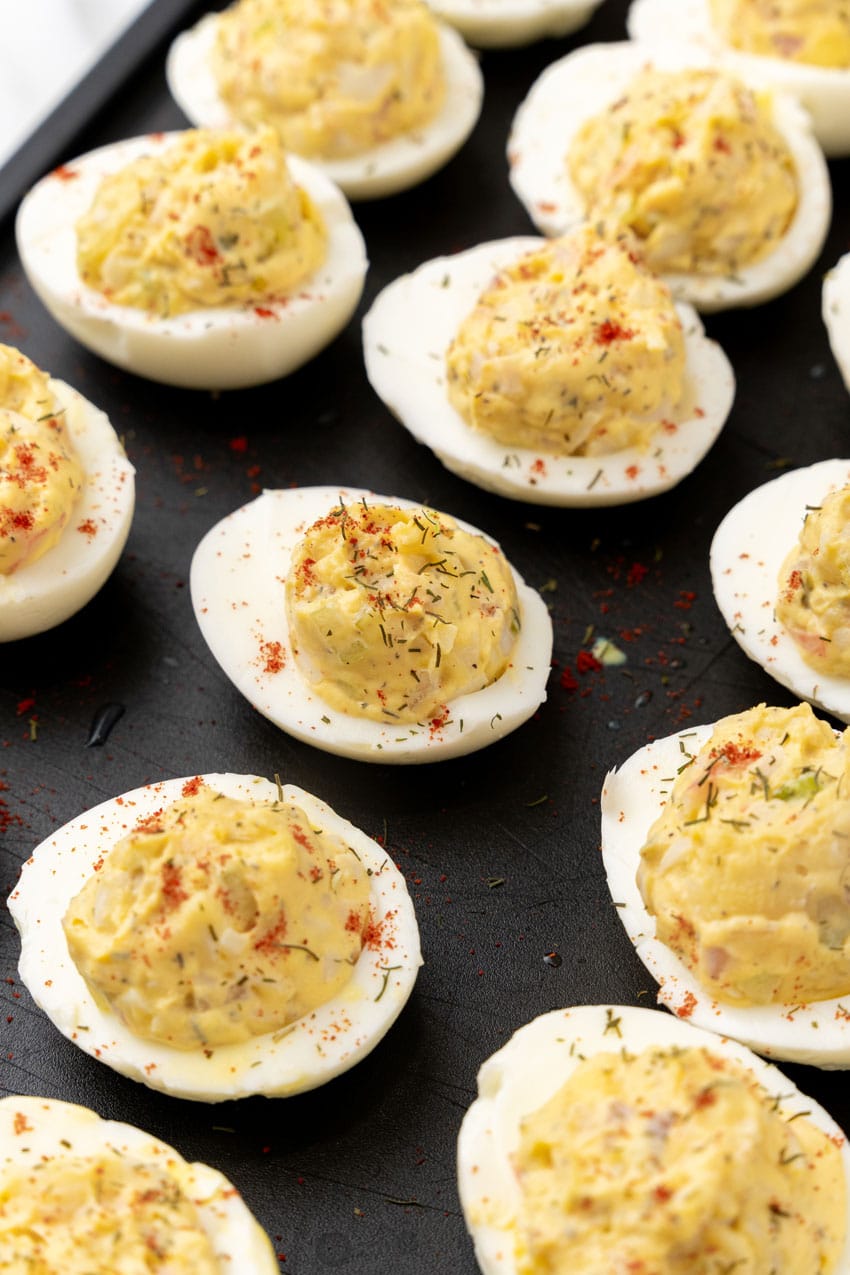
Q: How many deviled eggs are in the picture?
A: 14